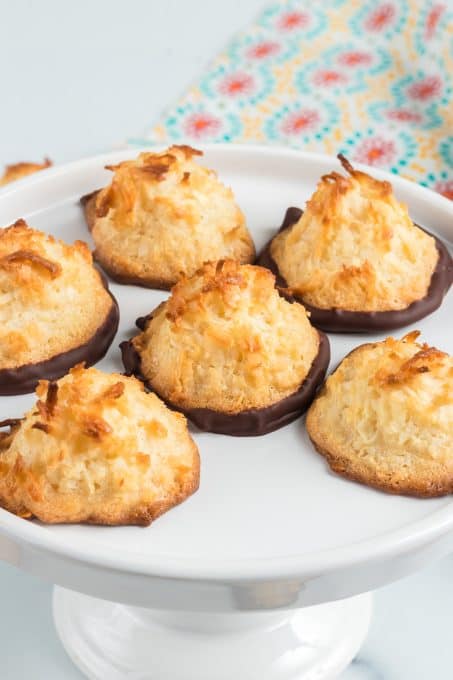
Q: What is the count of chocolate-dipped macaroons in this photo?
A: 3